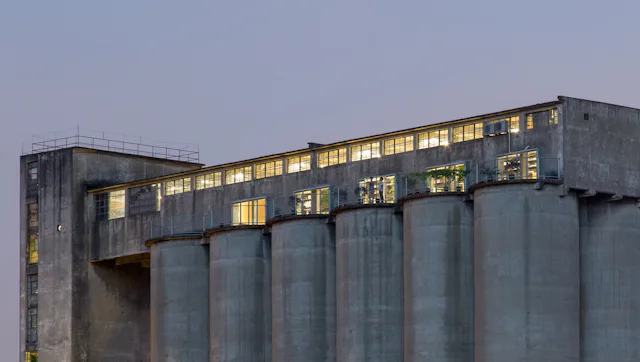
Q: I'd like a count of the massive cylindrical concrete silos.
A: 7